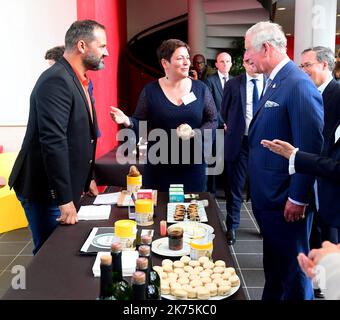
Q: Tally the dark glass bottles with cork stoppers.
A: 6